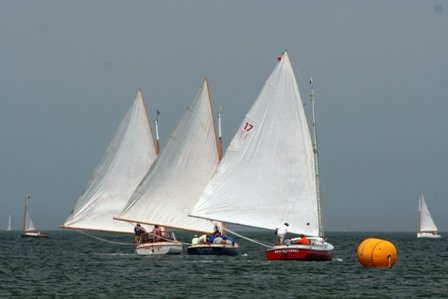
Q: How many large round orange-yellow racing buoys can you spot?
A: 1